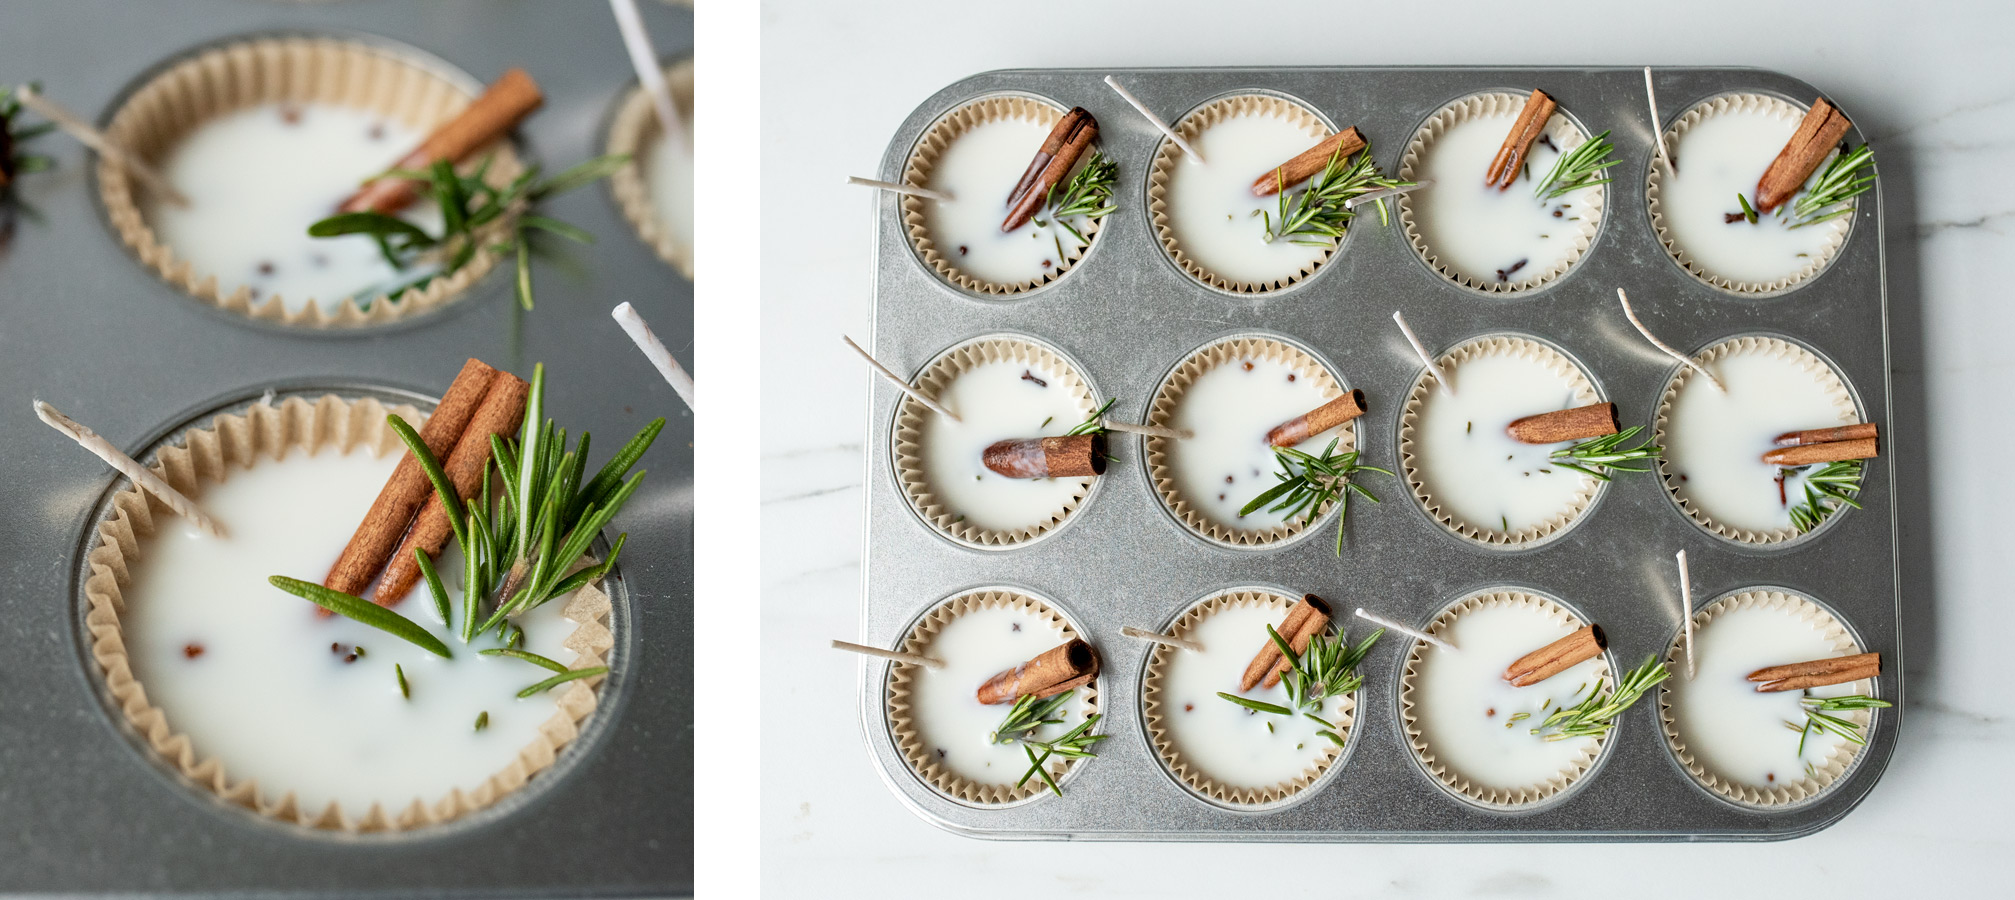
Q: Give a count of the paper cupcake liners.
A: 15